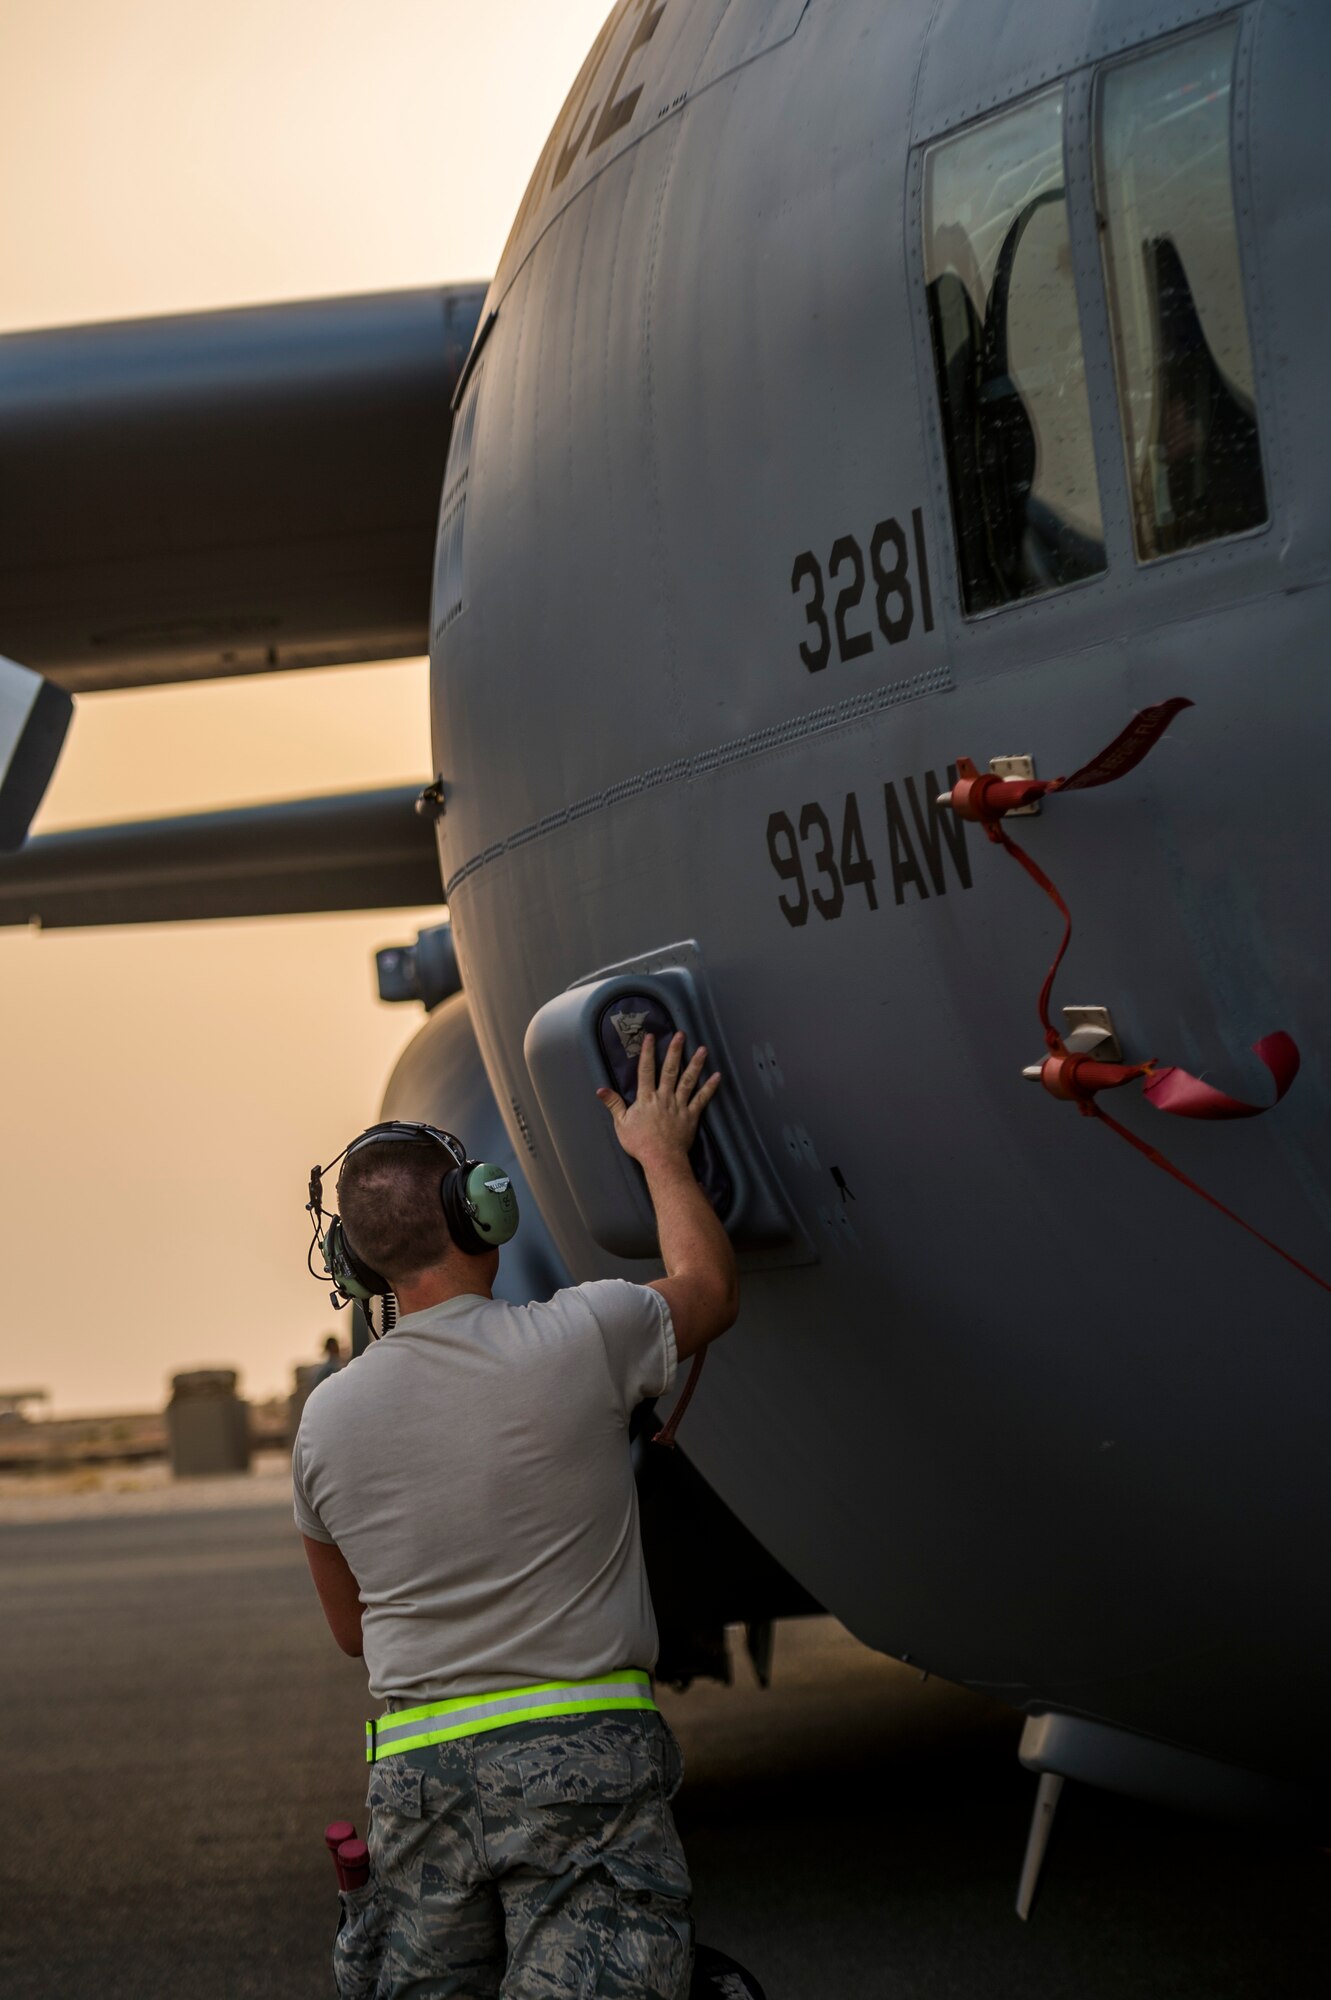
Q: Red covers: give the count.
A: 2